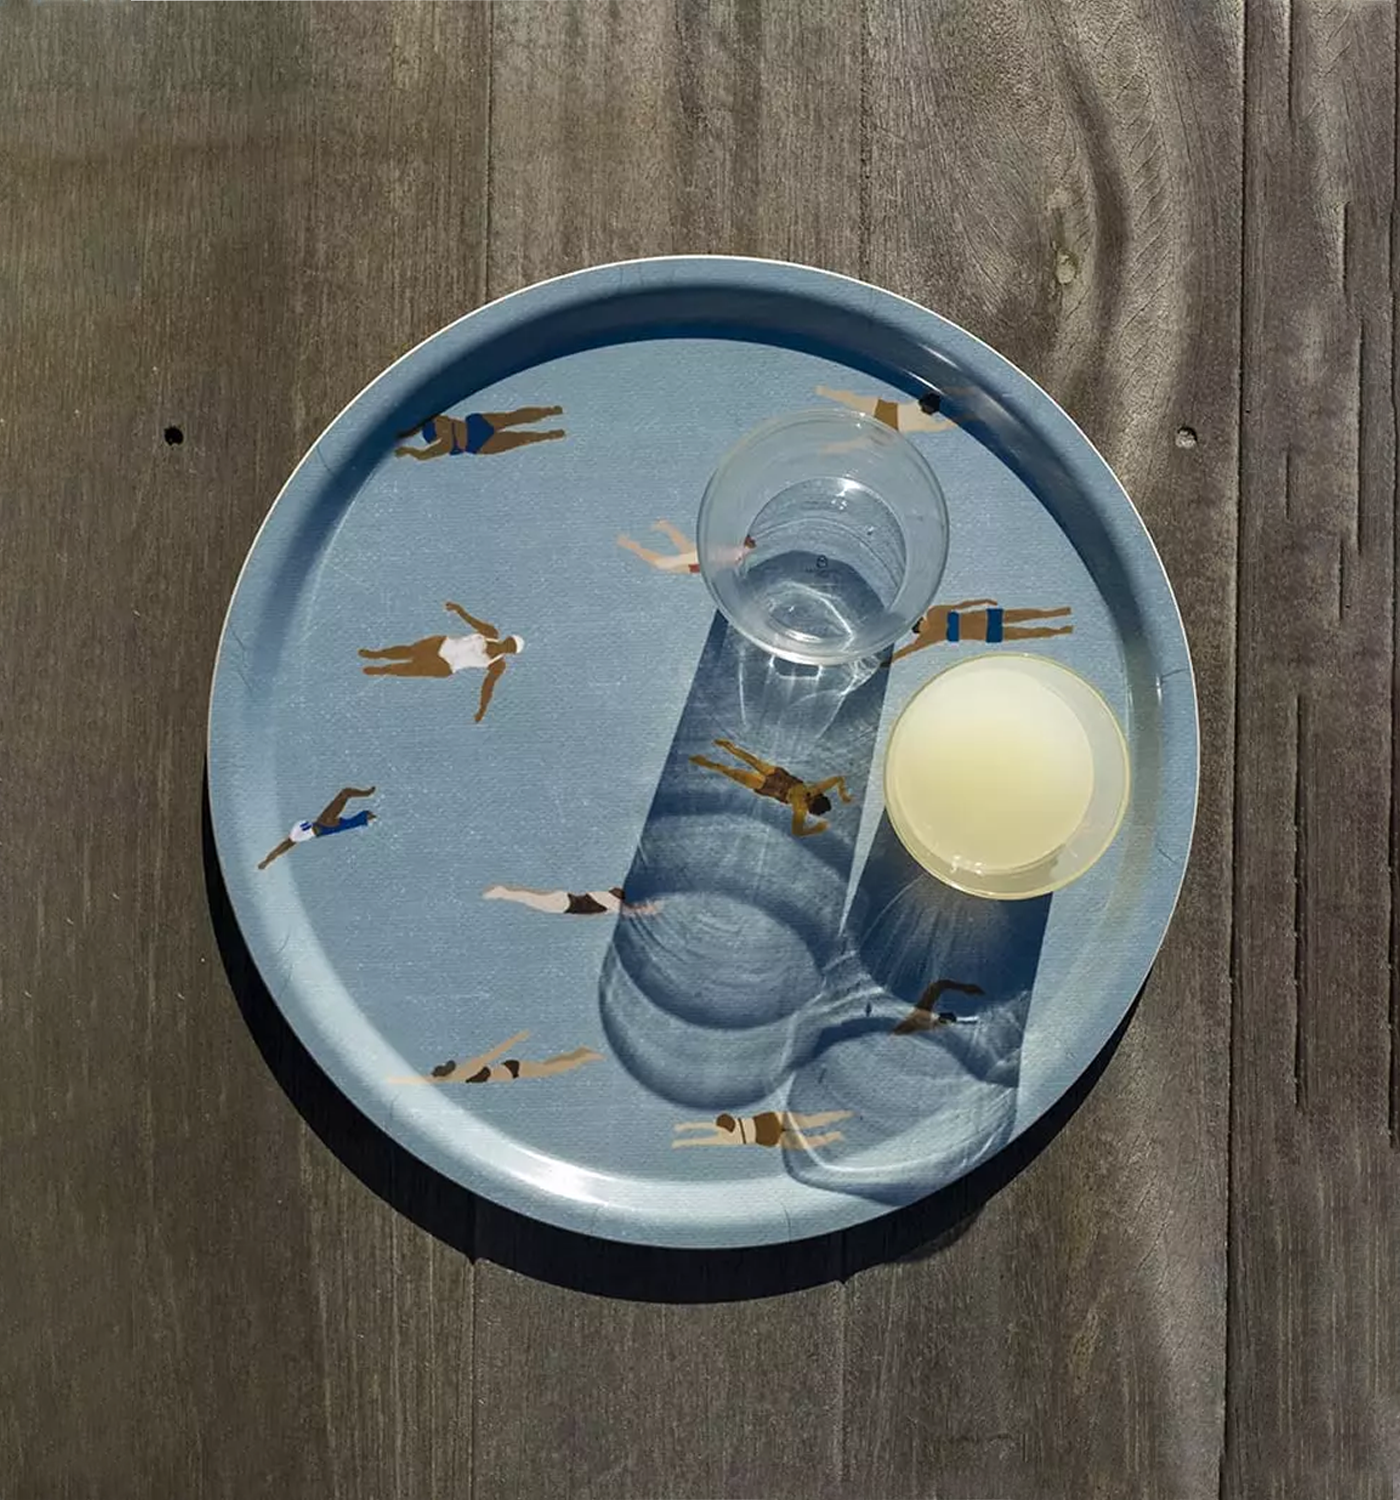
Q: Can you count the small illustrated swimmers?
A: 11